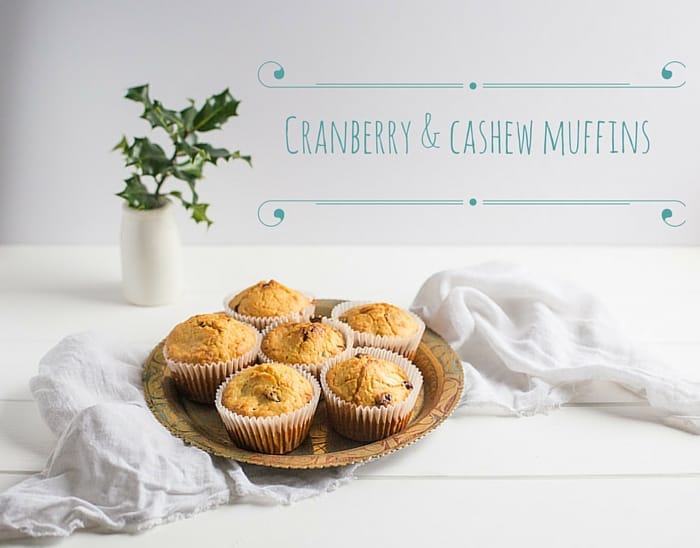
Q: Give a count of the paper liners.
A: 6